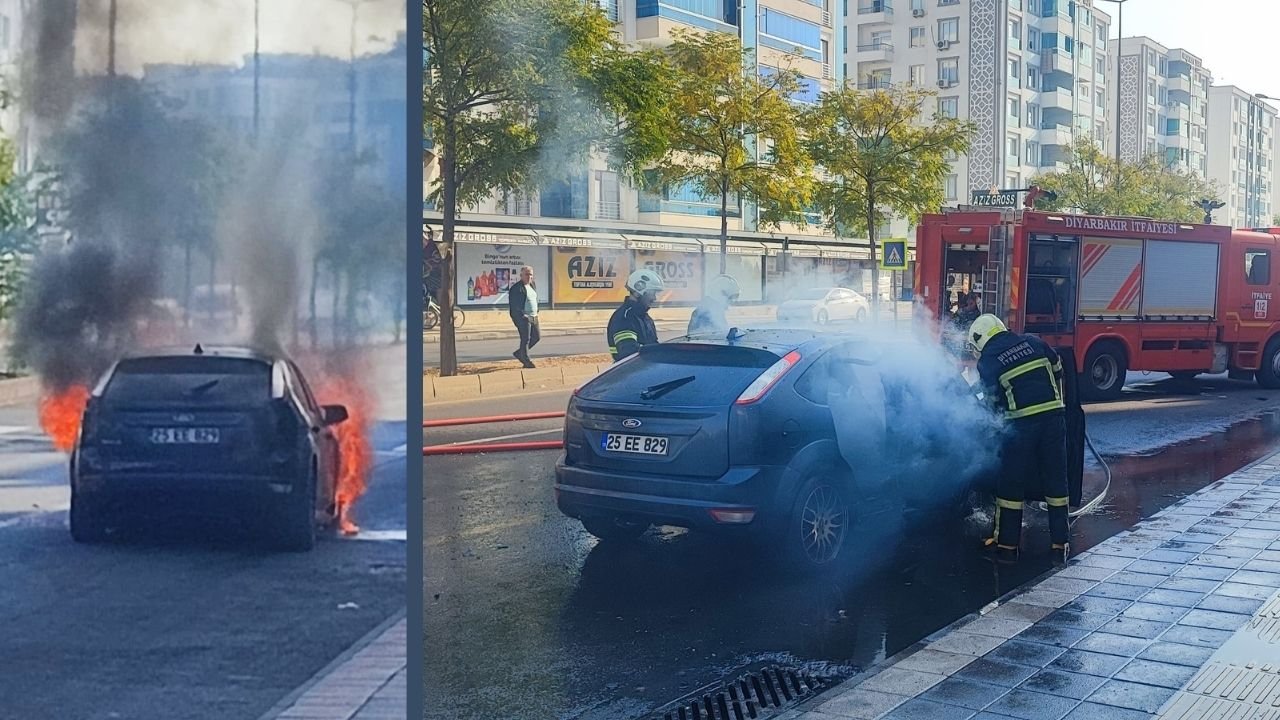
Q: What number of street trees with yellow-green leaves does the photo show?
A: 4